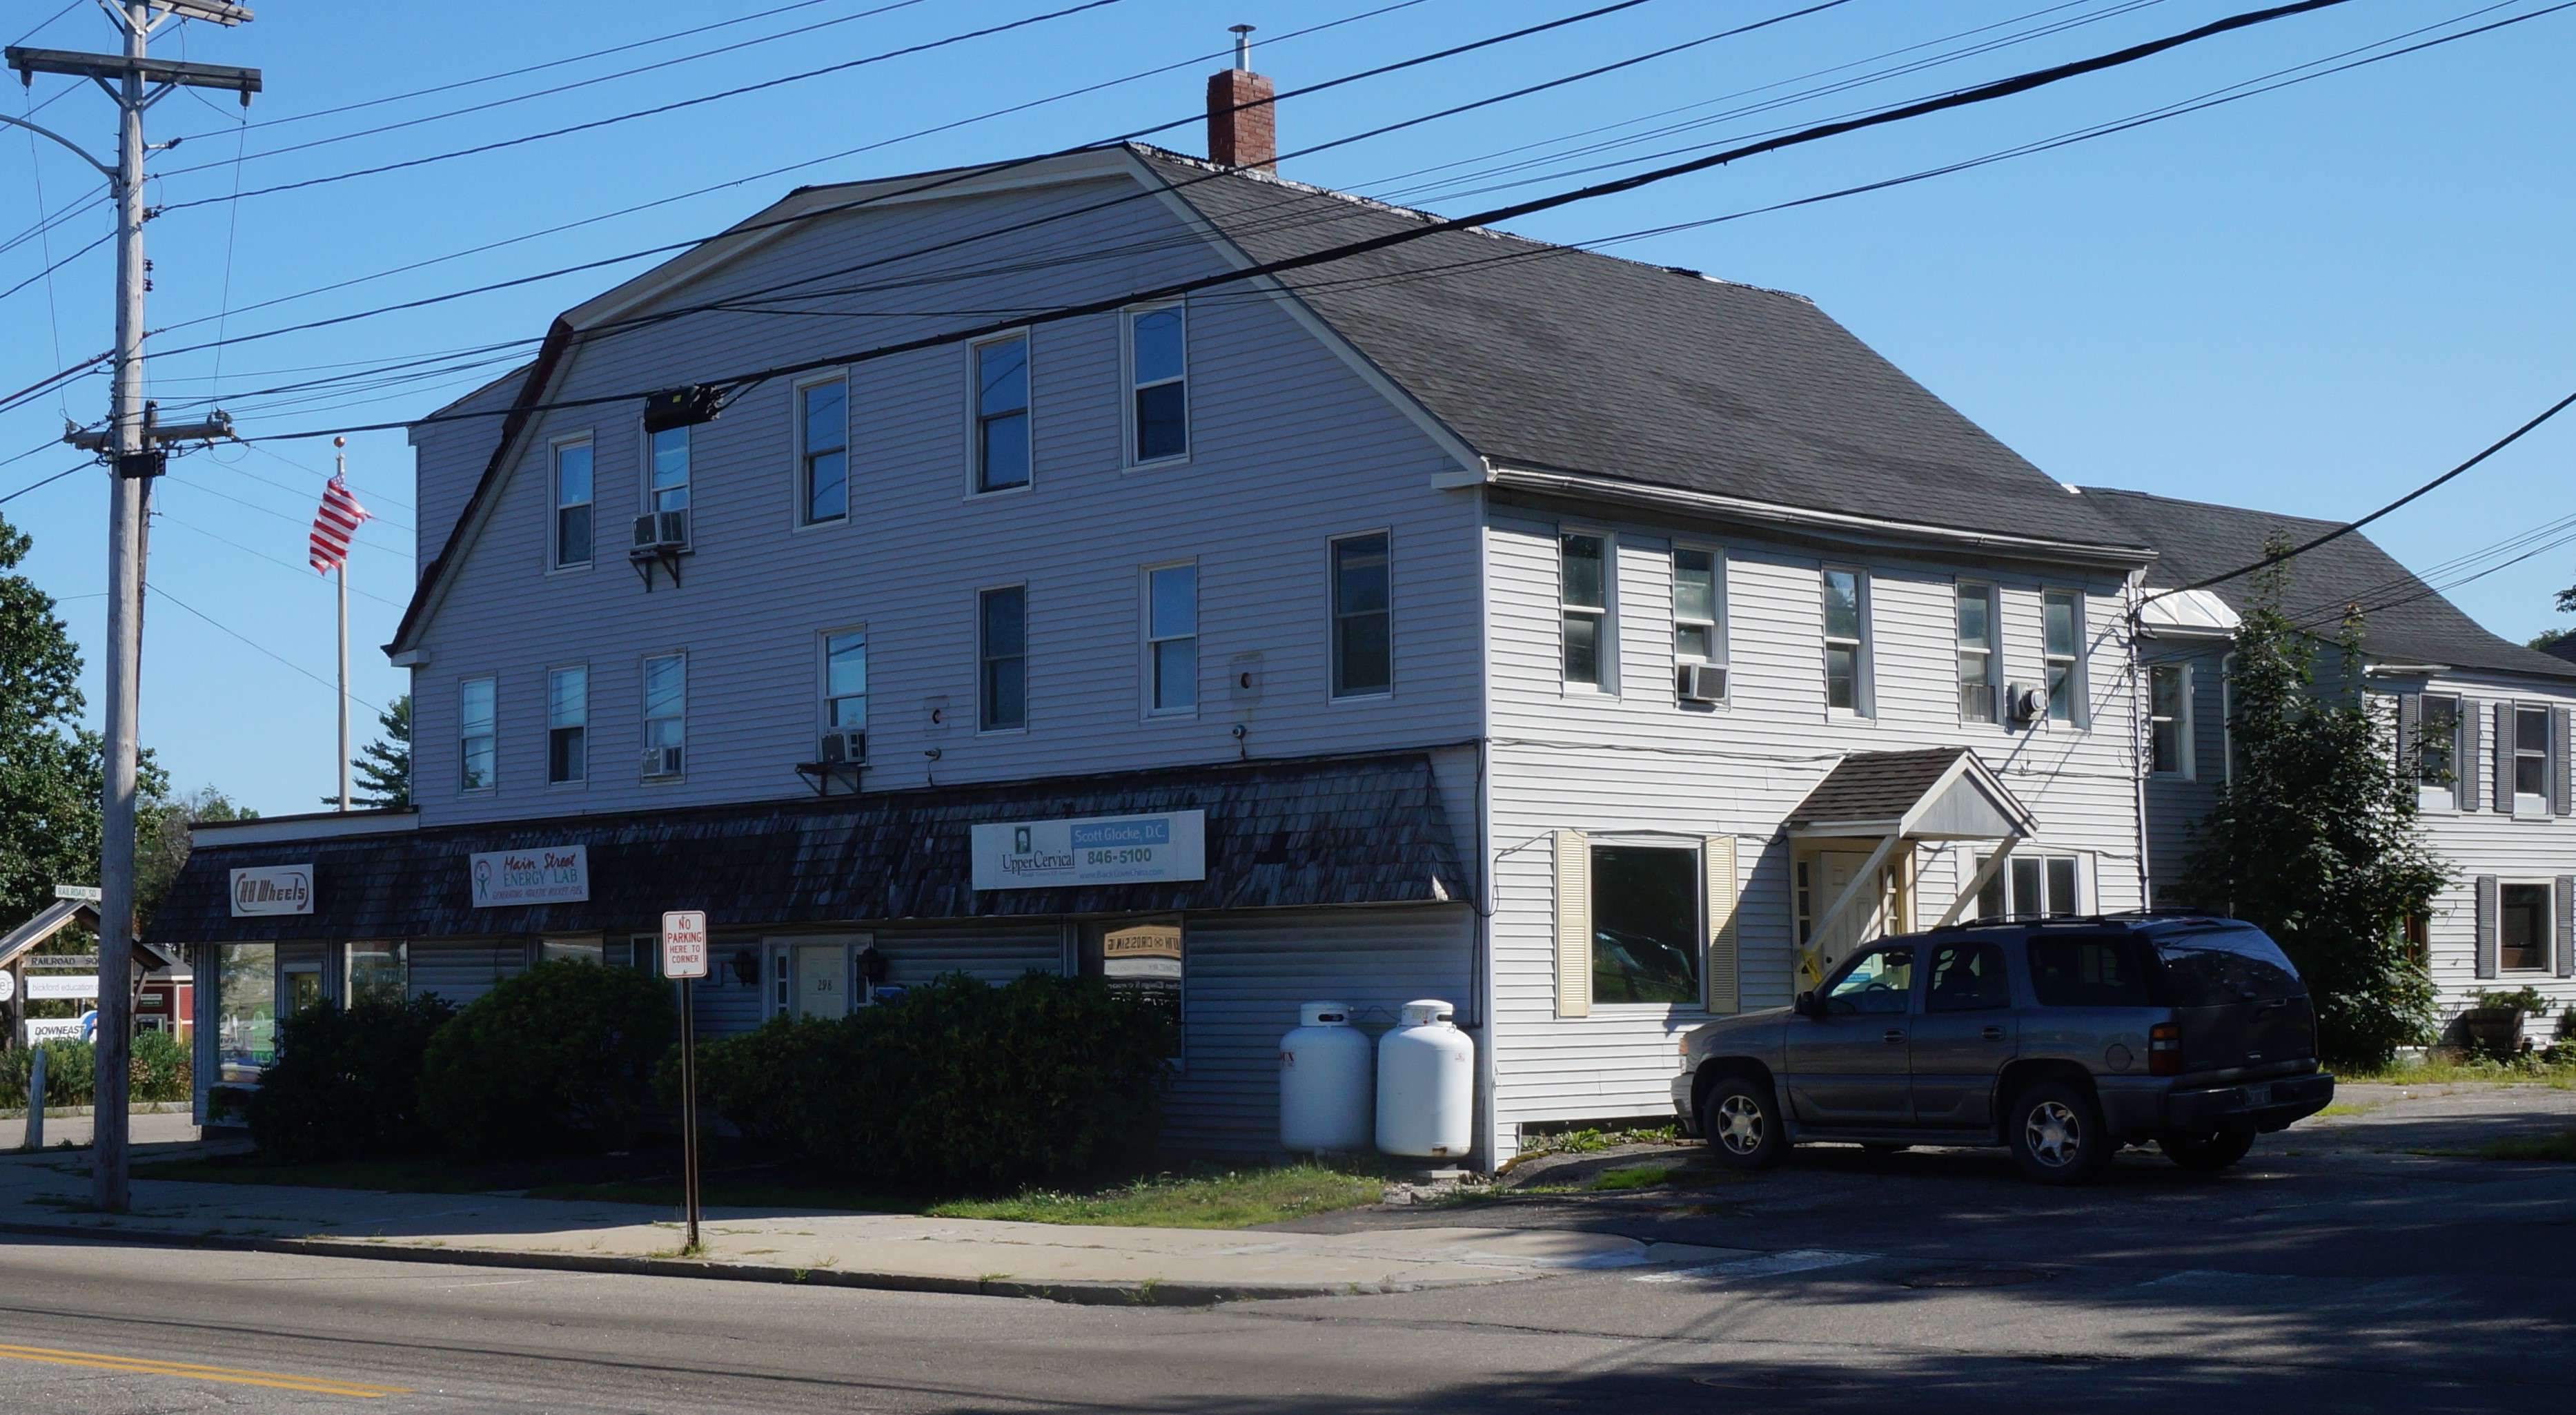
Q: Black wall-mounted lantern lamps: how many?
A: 2